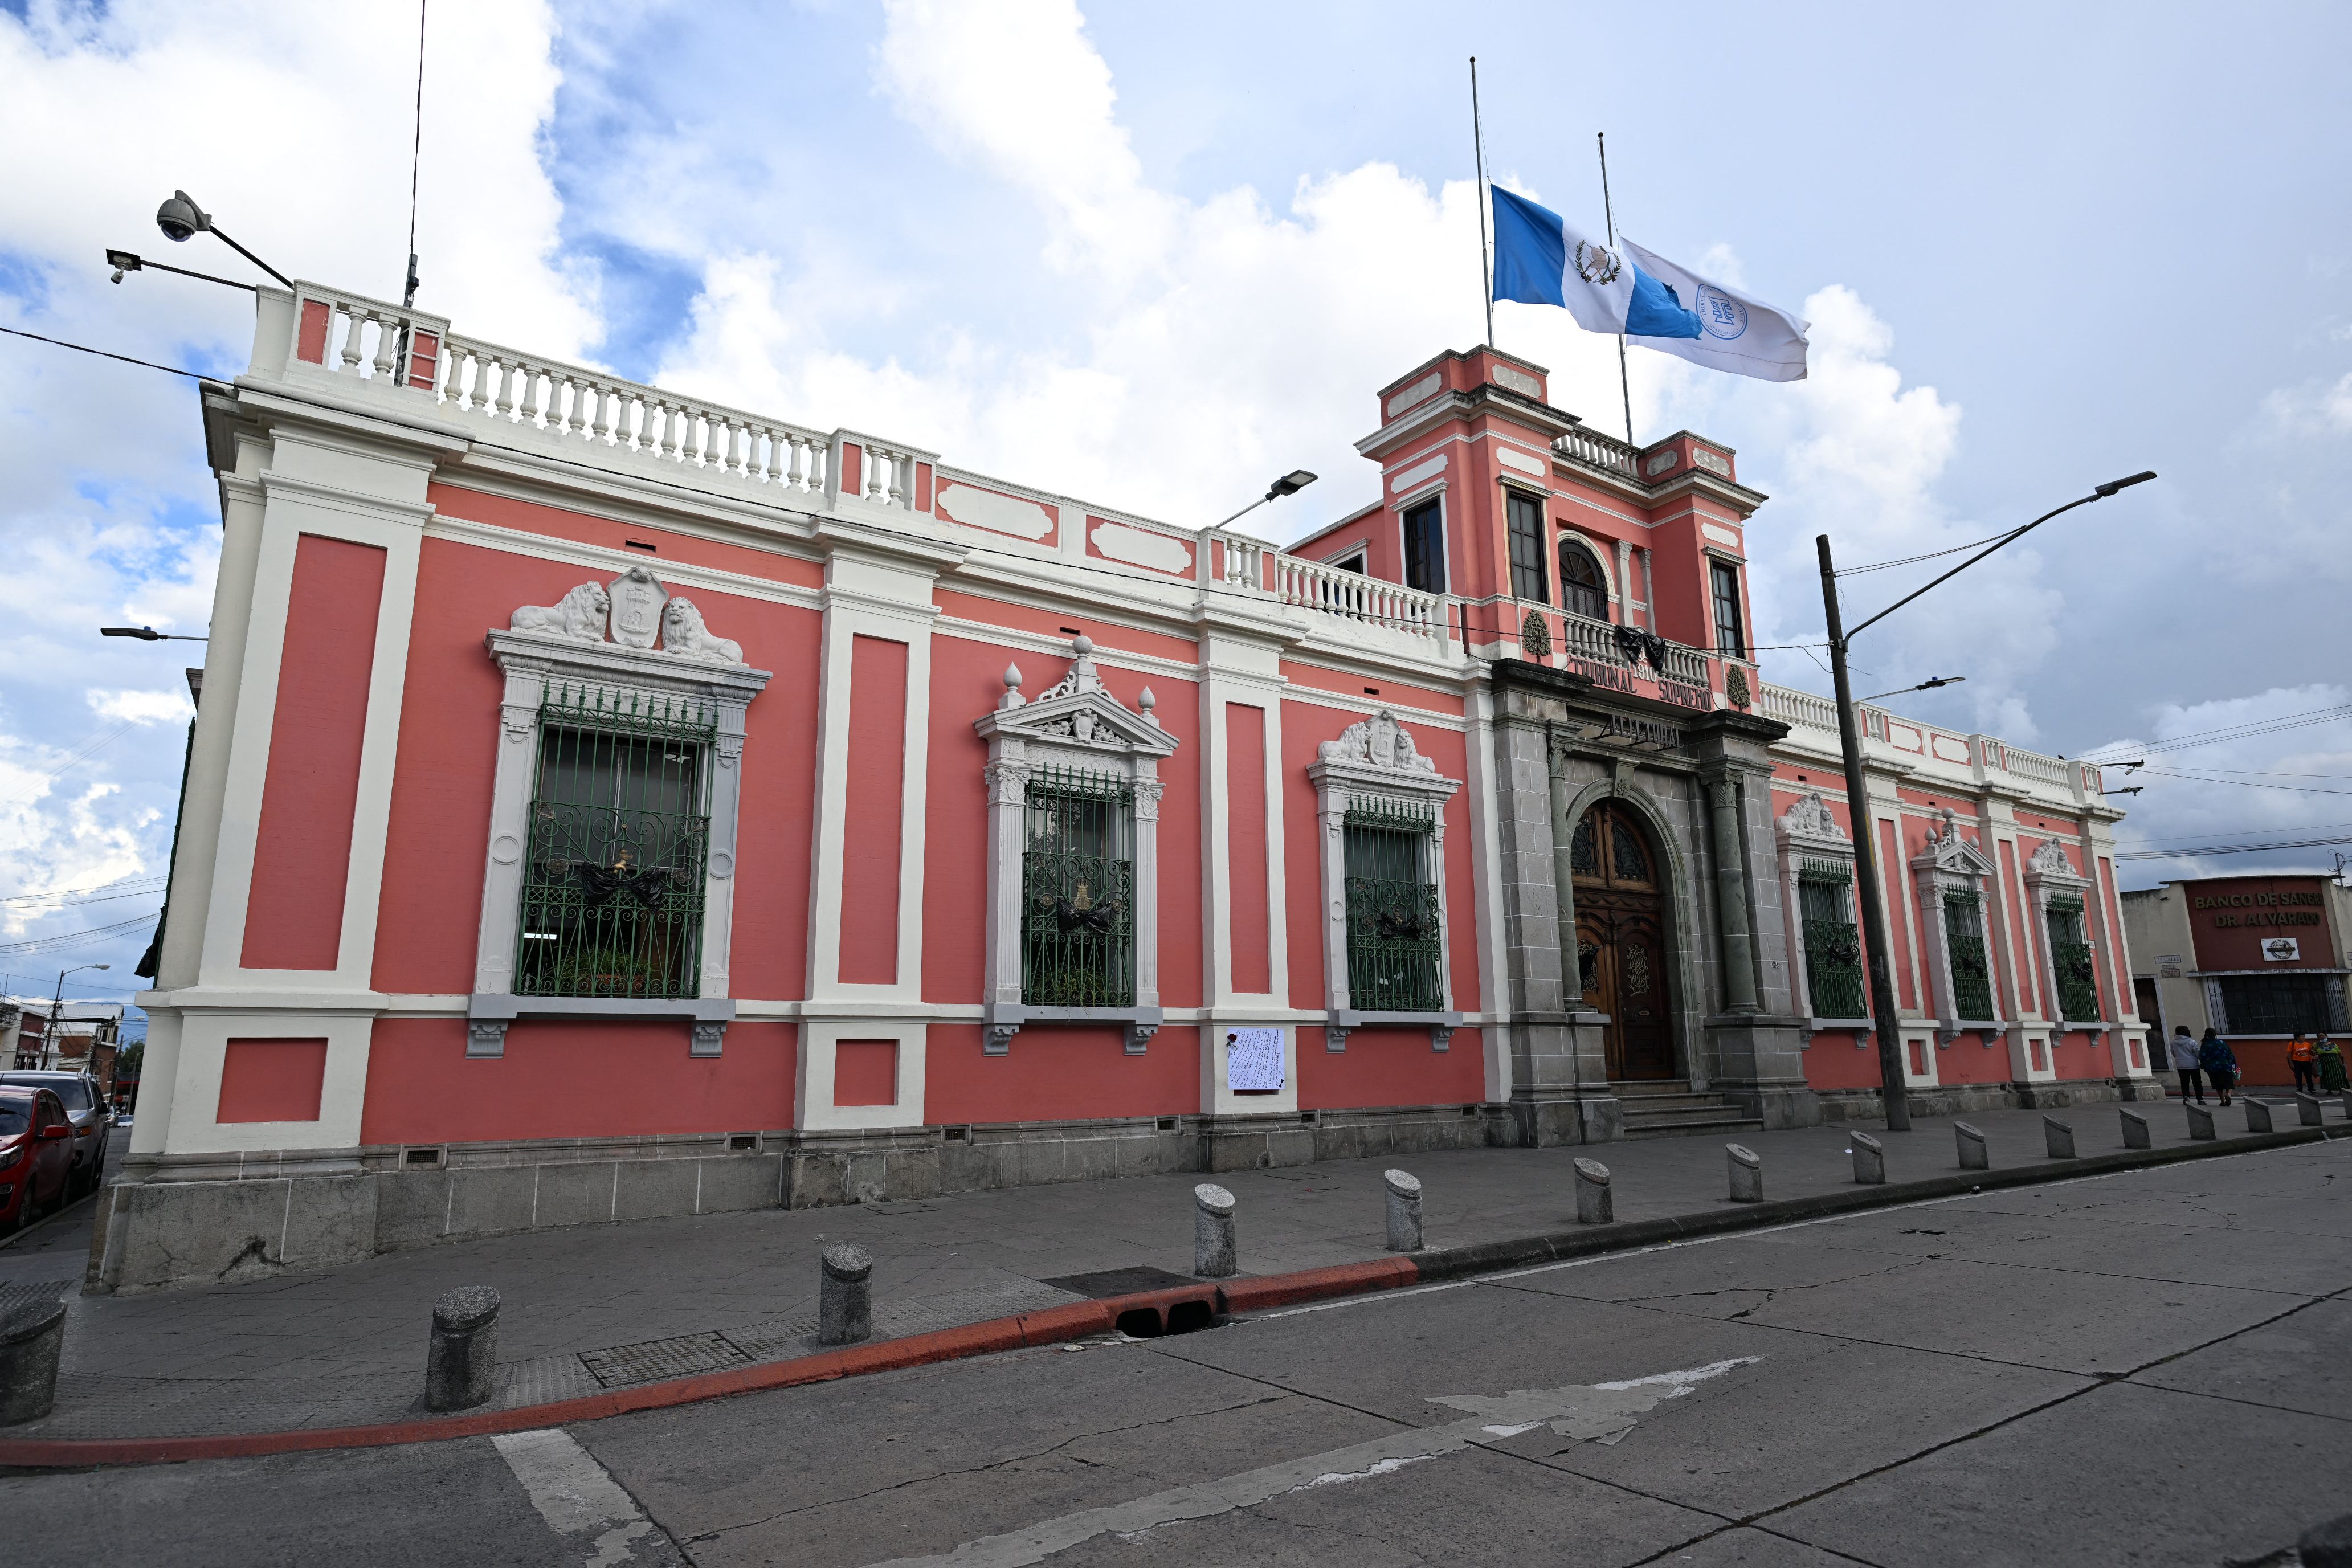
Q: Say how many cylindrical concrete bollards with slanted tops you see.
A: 15